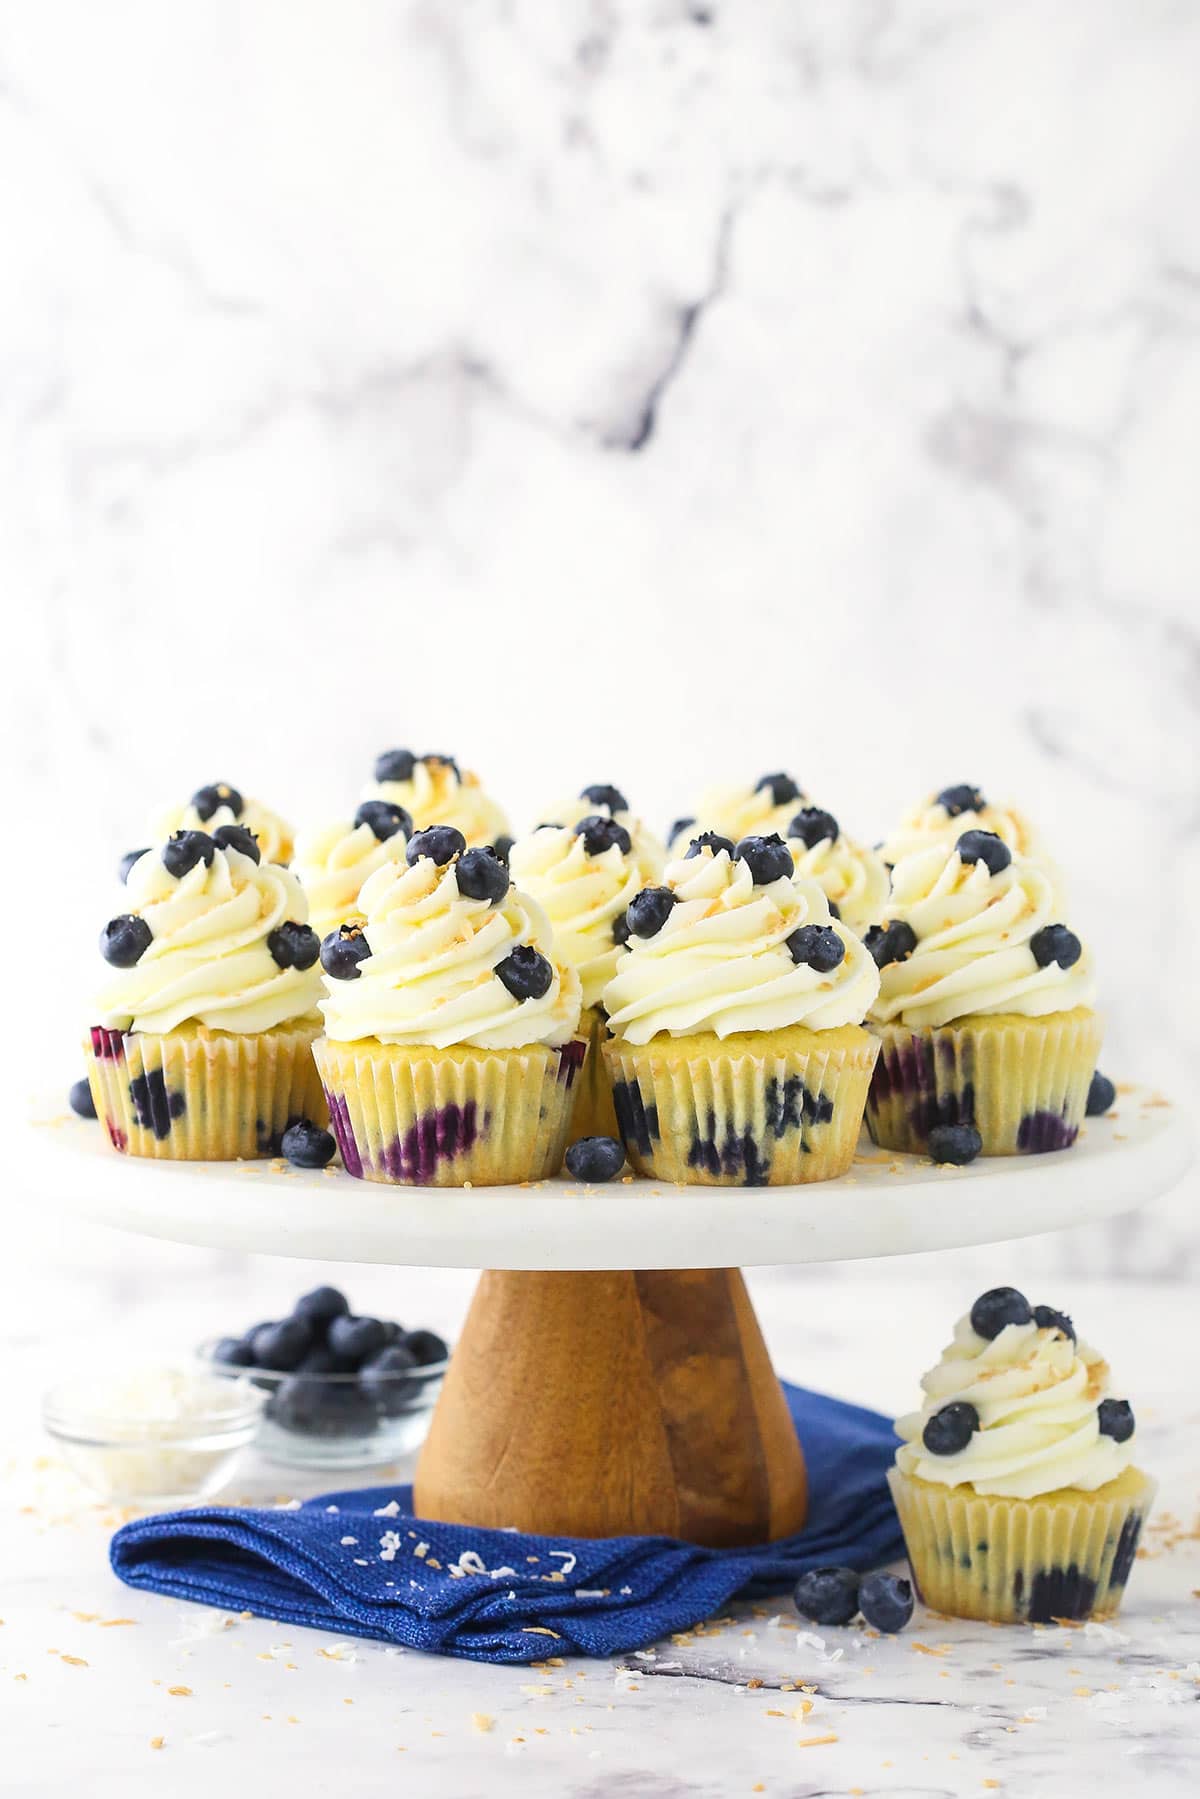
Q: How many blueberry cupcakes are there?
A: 13